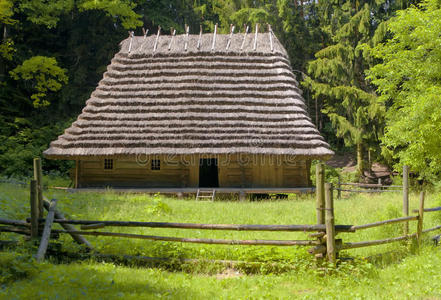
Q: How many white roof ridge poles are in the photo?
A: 11